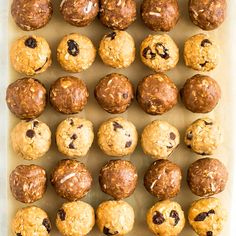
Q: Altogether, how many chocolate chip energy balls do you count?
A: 15